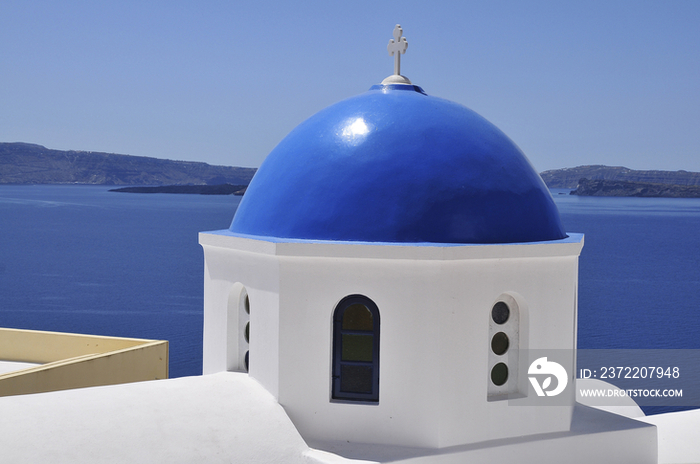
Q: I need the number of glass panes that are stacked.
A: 3